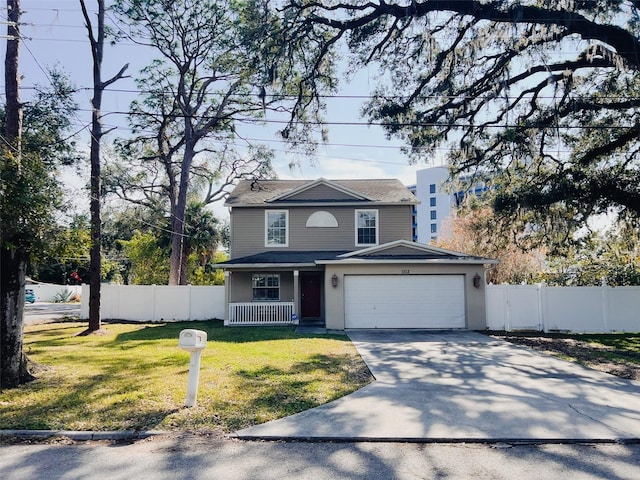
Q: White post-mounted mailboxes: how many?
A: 1